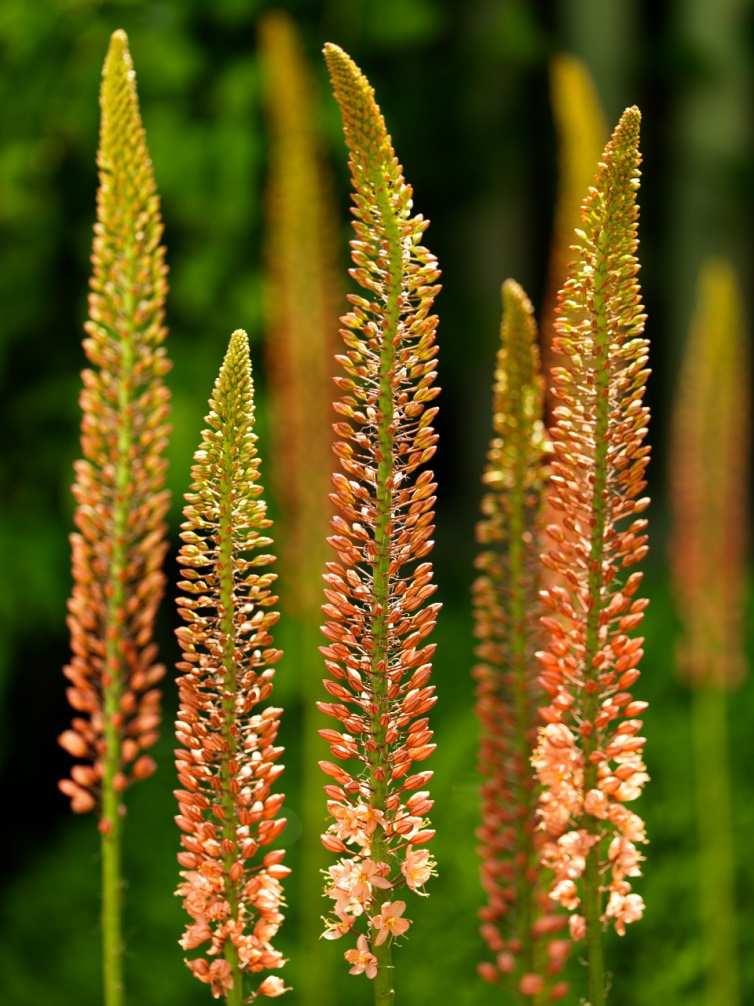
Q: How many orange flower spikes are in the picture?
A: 8